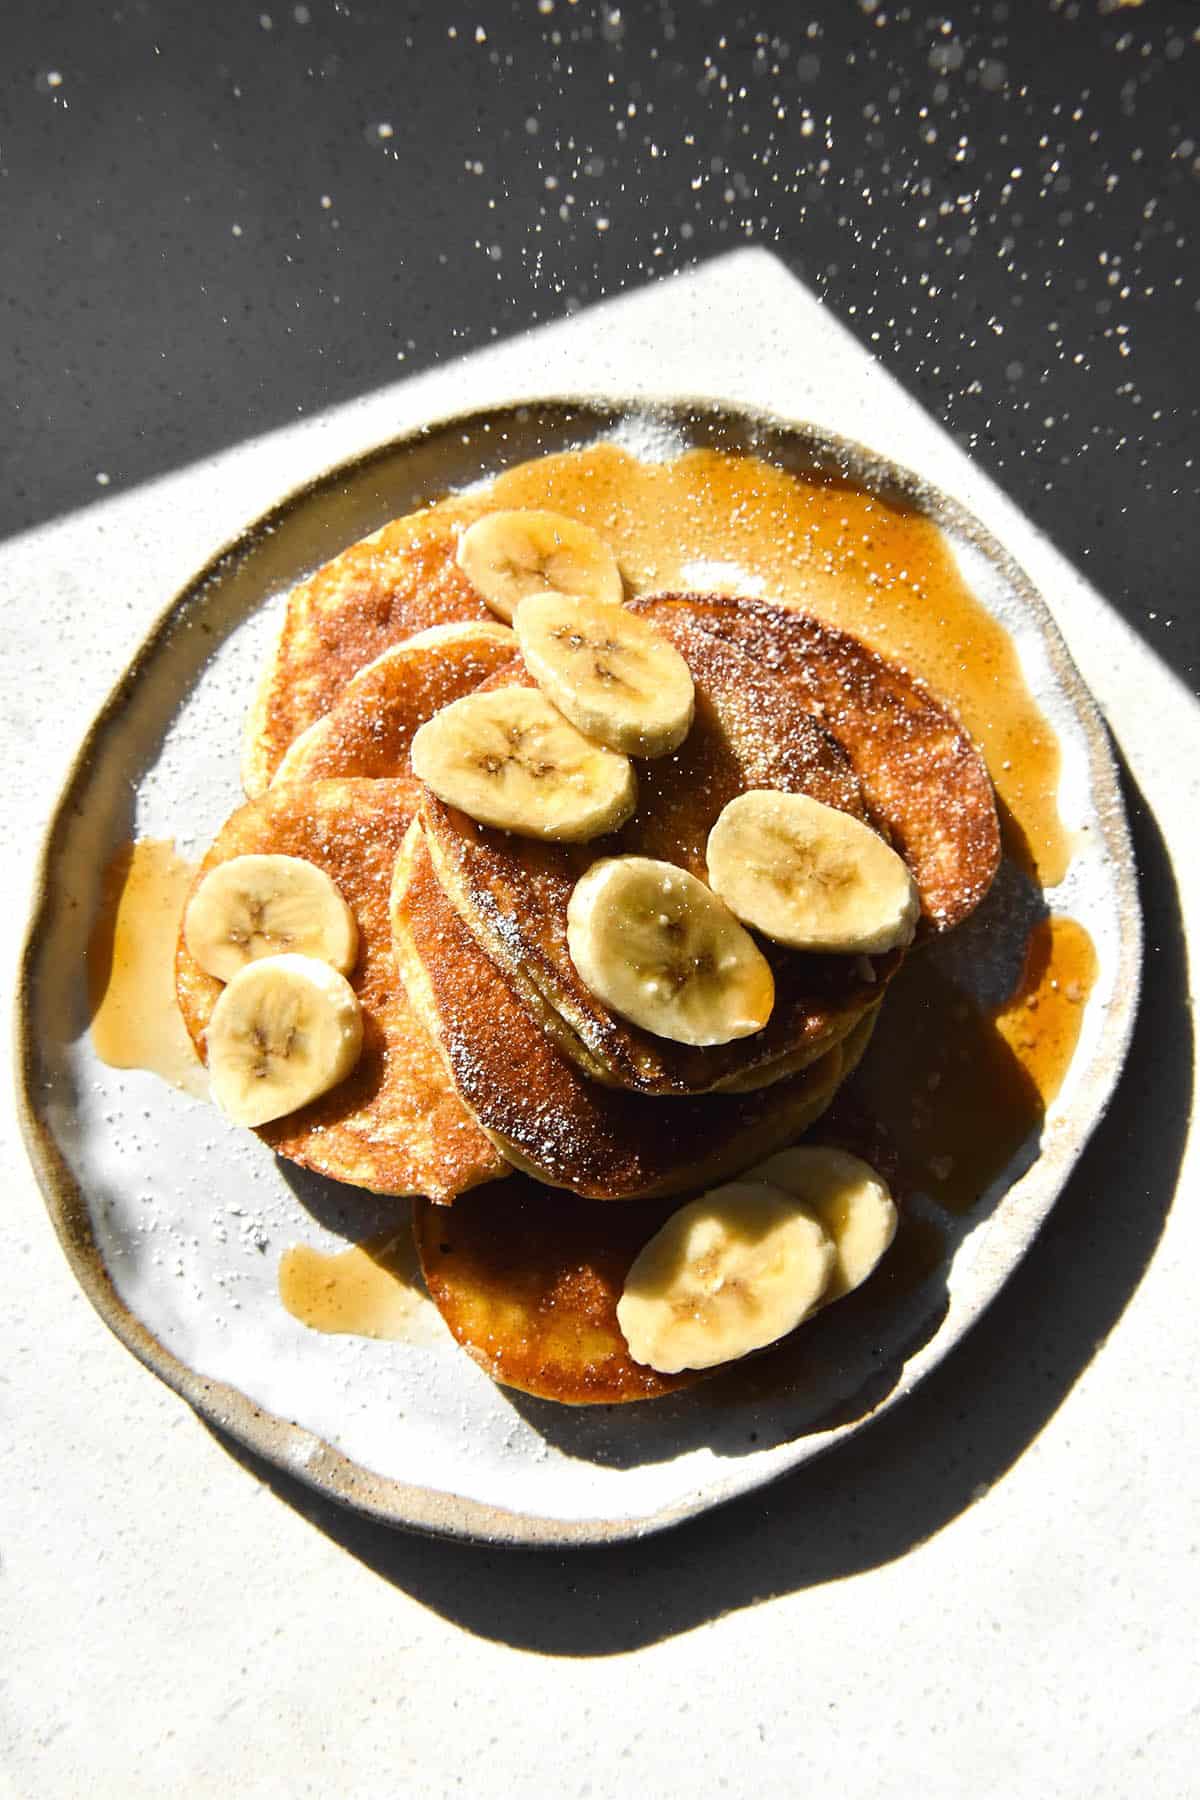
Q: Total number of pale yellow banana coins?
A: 9